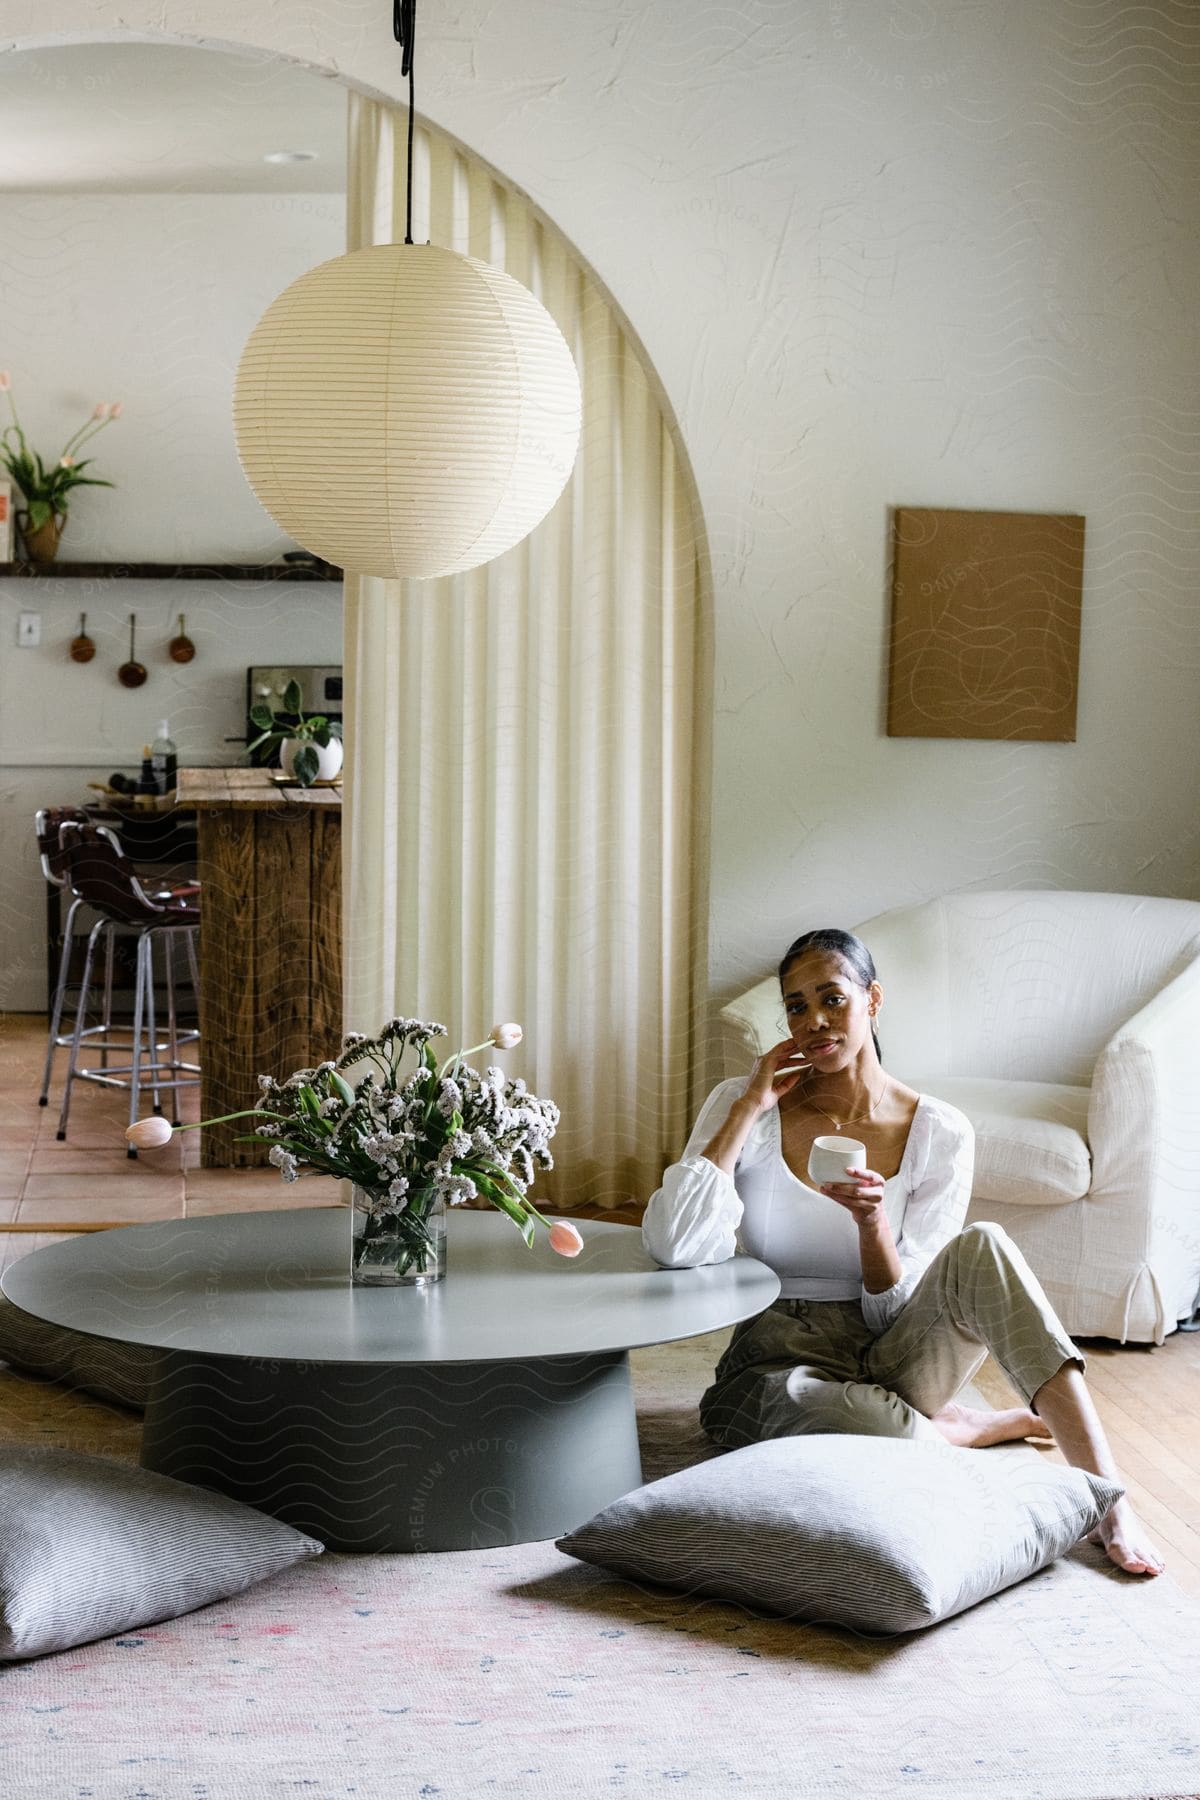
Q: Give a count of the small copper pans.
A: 3